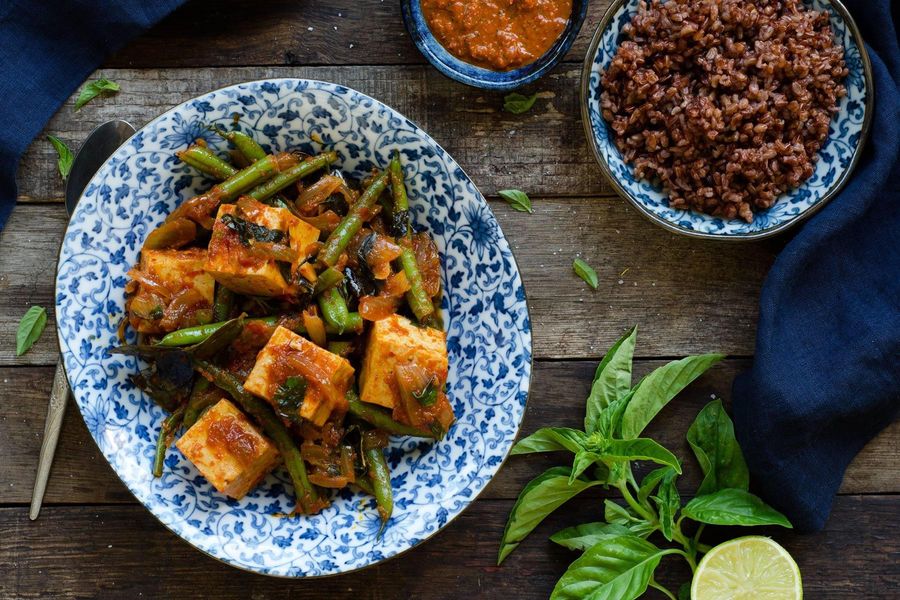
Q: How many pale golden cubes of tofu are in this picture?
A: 5